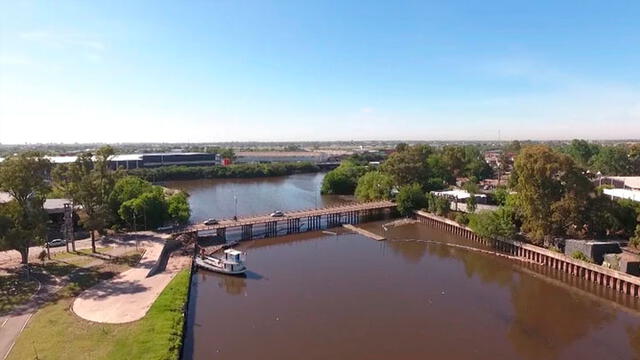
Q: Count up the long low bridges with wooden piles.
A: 1